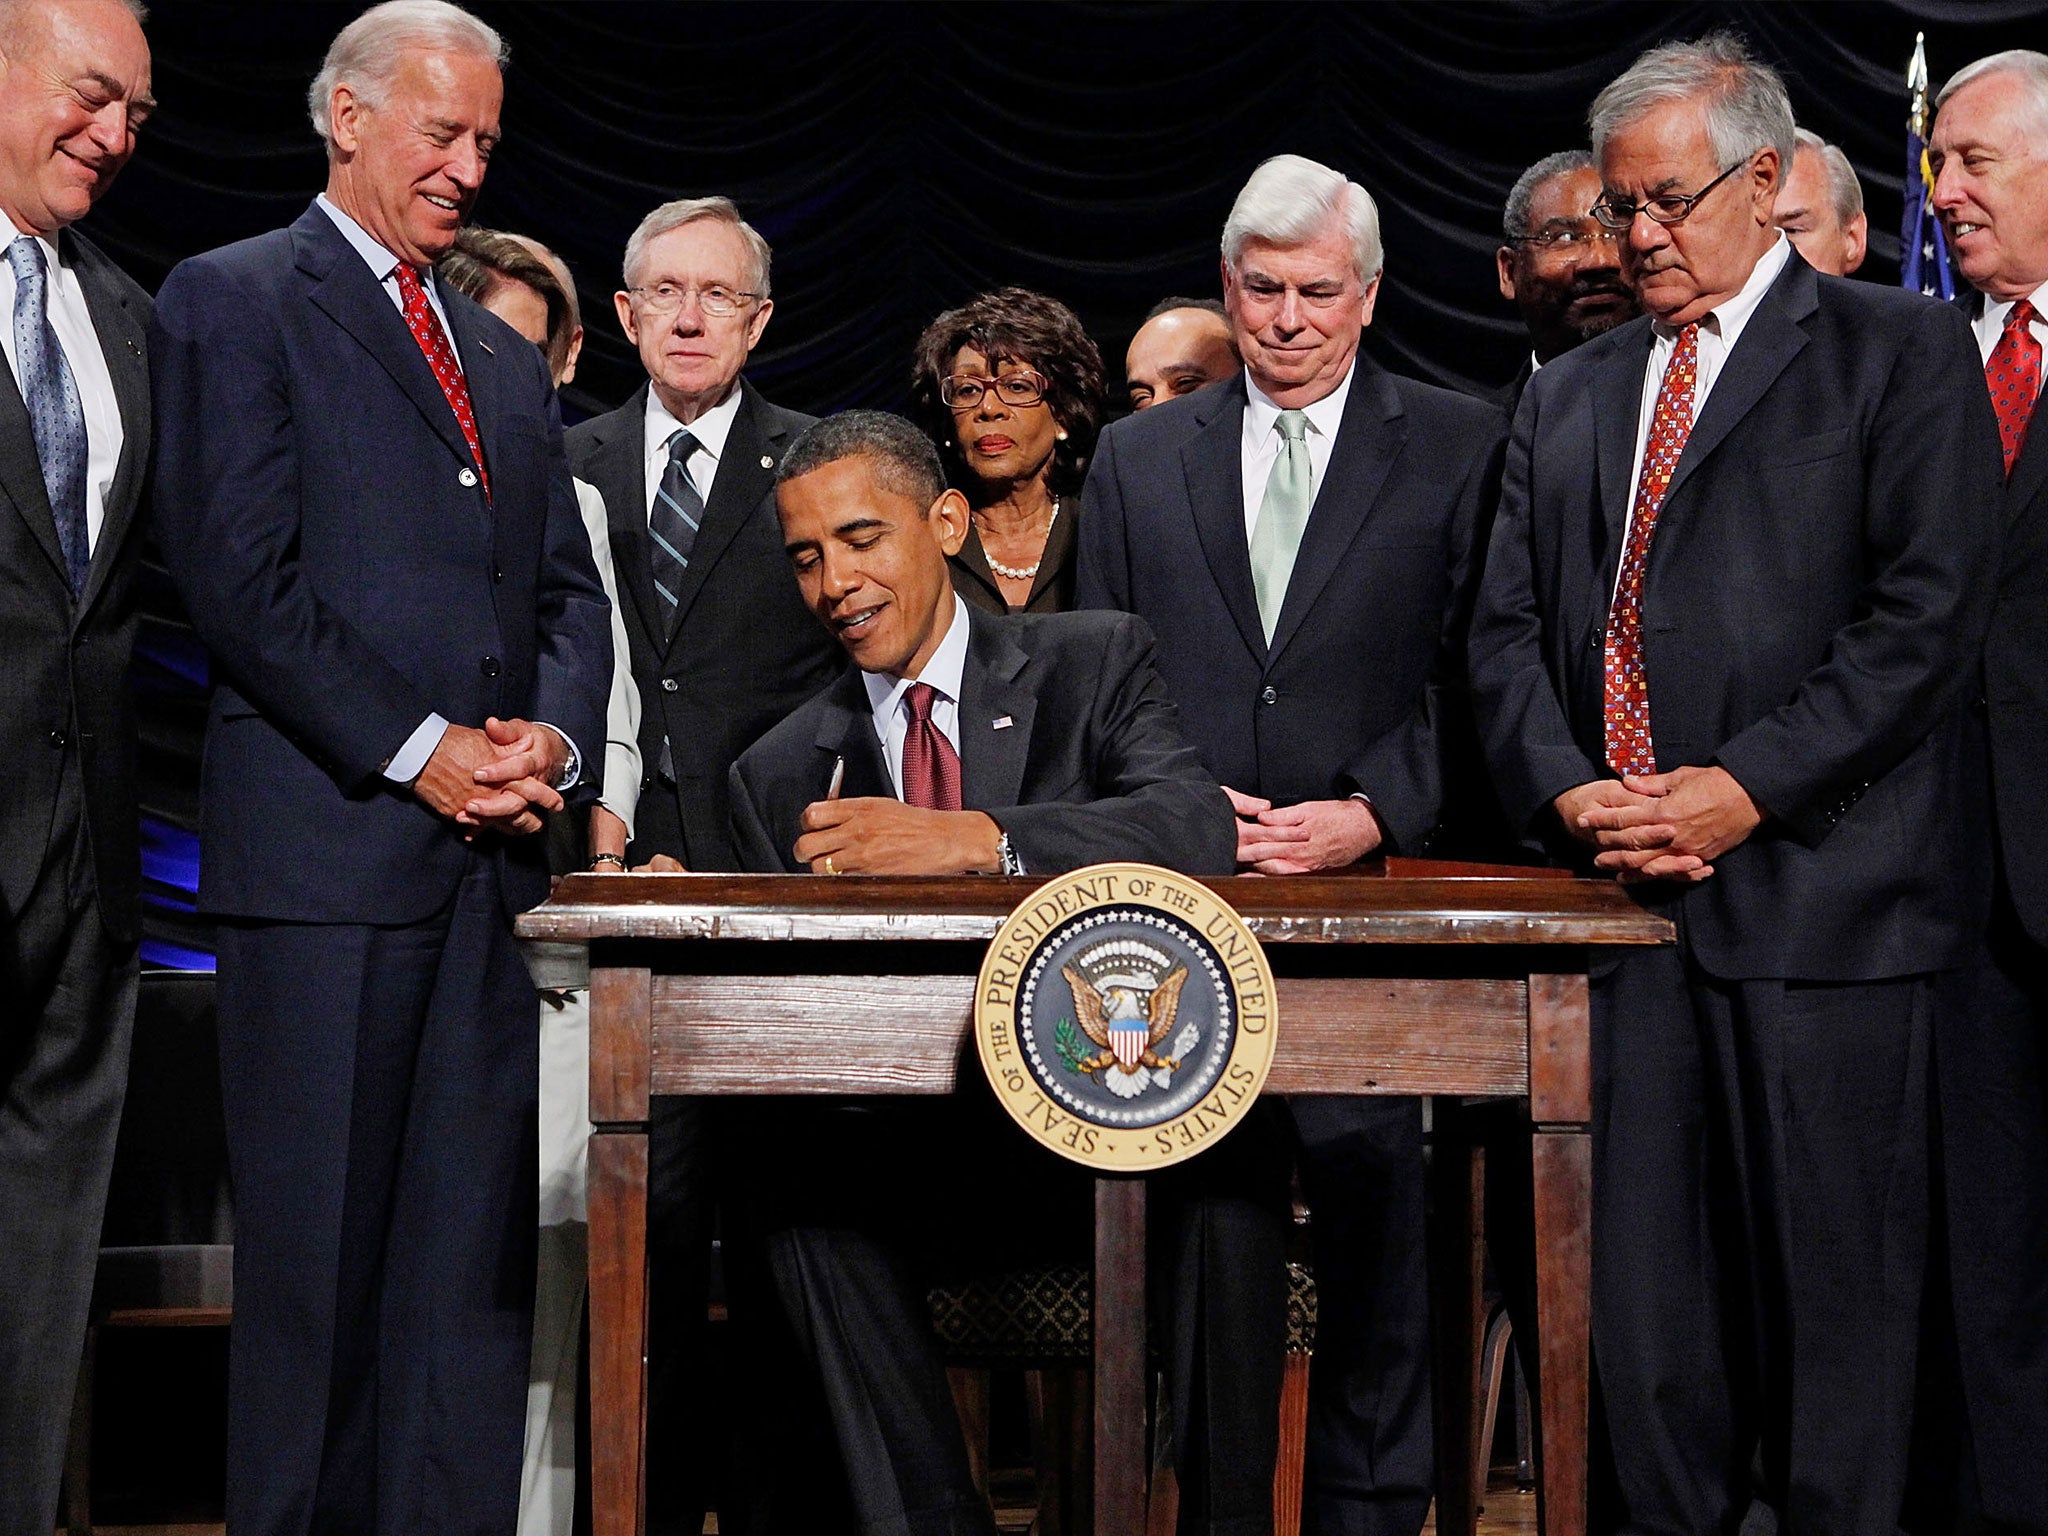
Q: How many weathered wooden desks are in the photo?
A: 1